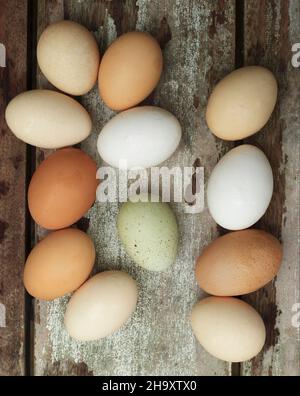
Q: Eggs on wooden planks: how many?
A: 12